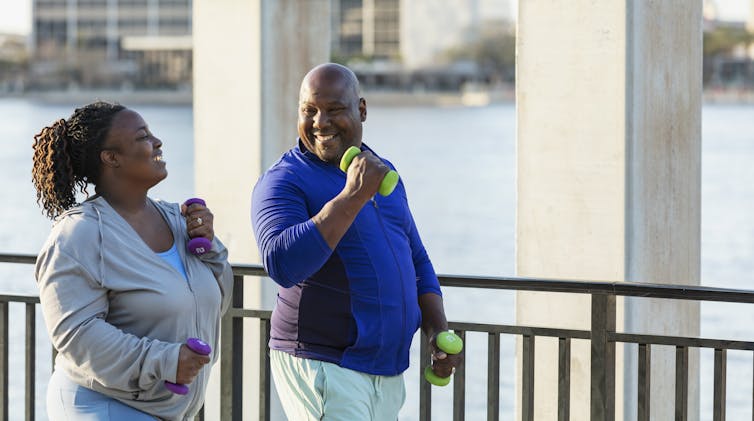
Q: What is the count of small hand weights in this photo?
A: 4